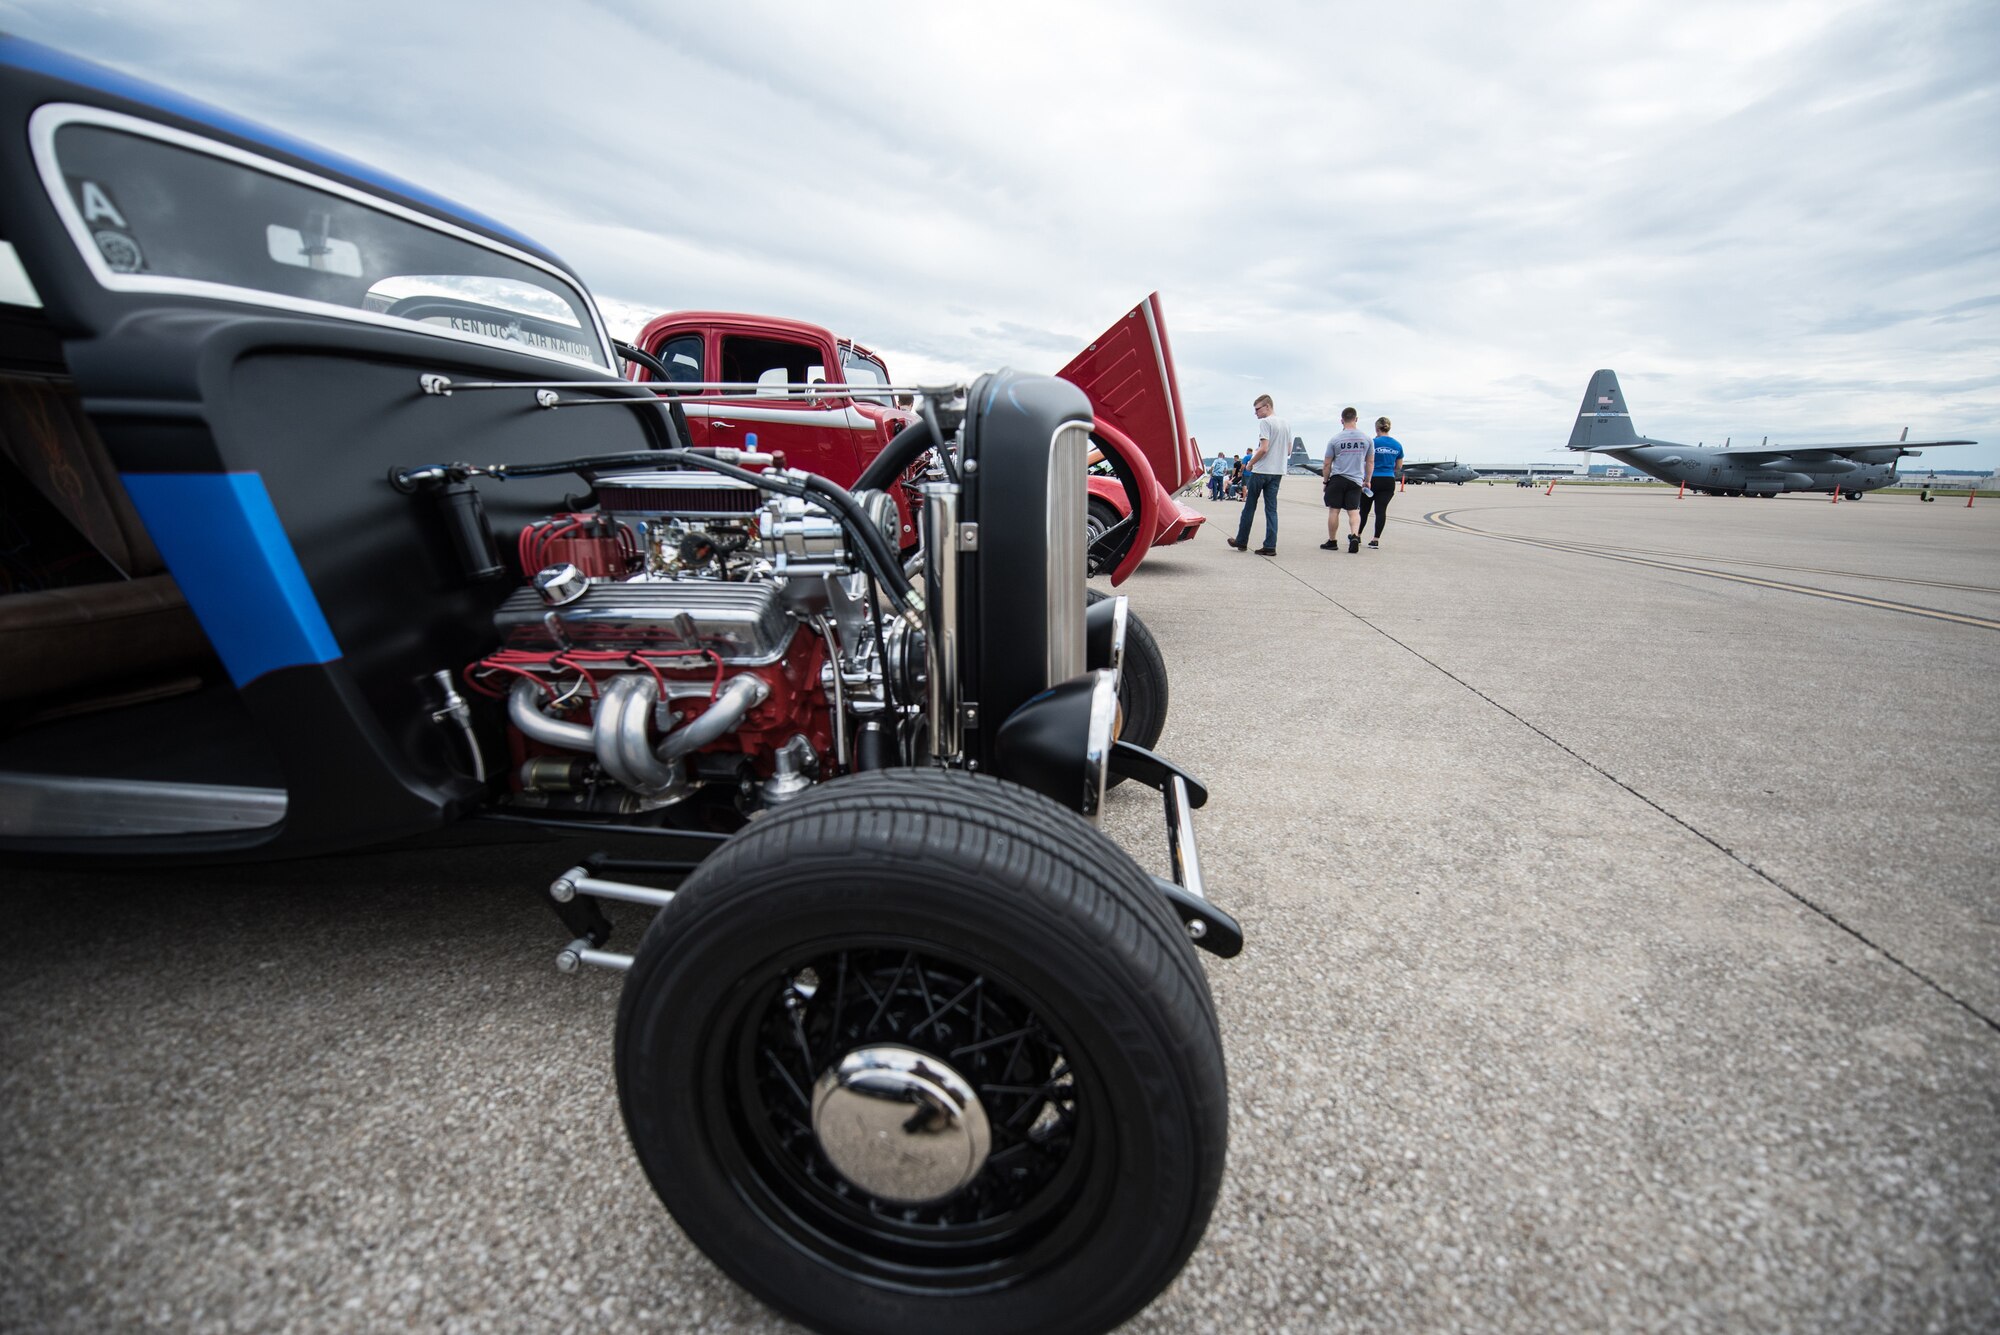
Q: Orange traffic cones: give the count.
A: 5